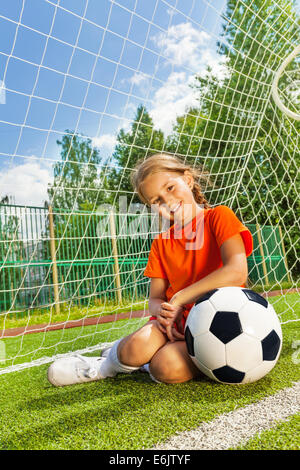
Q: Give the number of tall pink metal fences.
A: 0